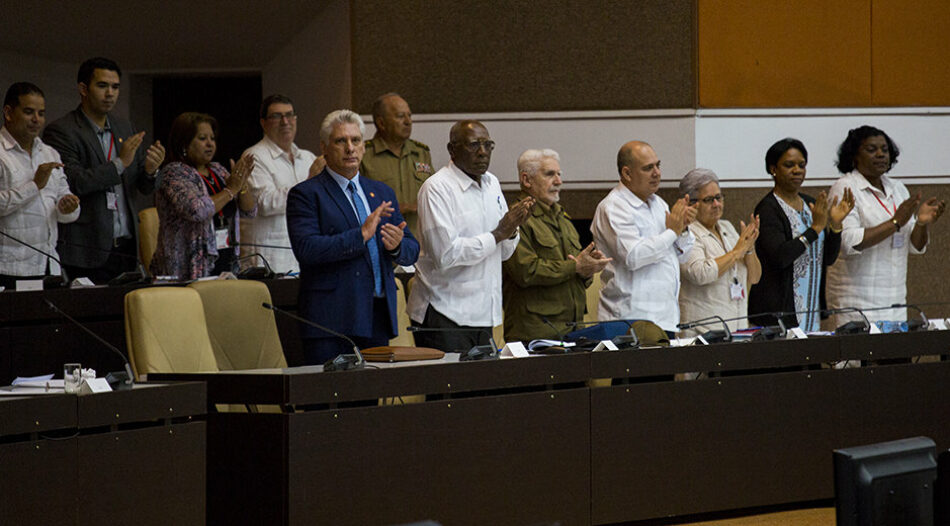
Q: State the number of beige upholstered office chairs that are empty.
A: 2